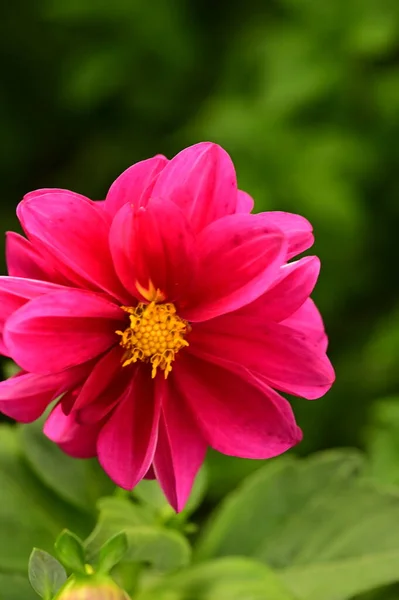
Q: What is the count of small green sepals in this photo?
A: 3